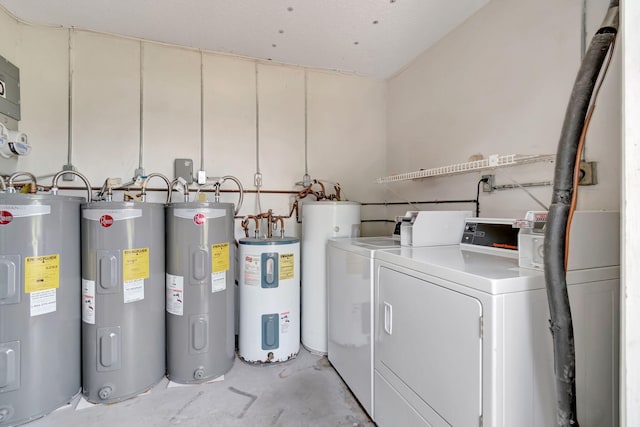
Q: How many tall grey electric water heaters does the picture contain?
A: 3